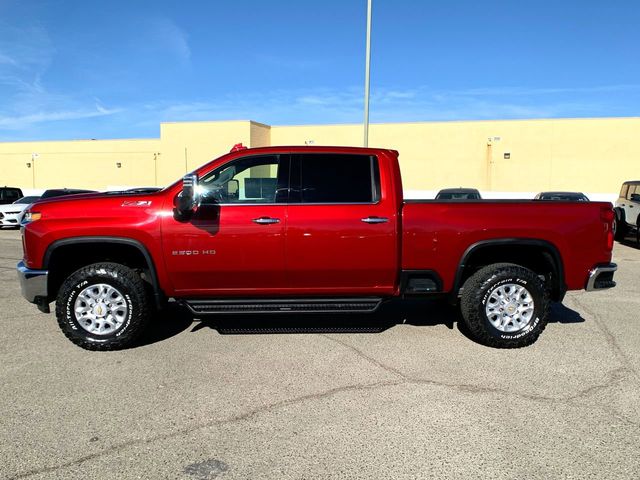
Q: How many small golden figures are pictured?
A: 2